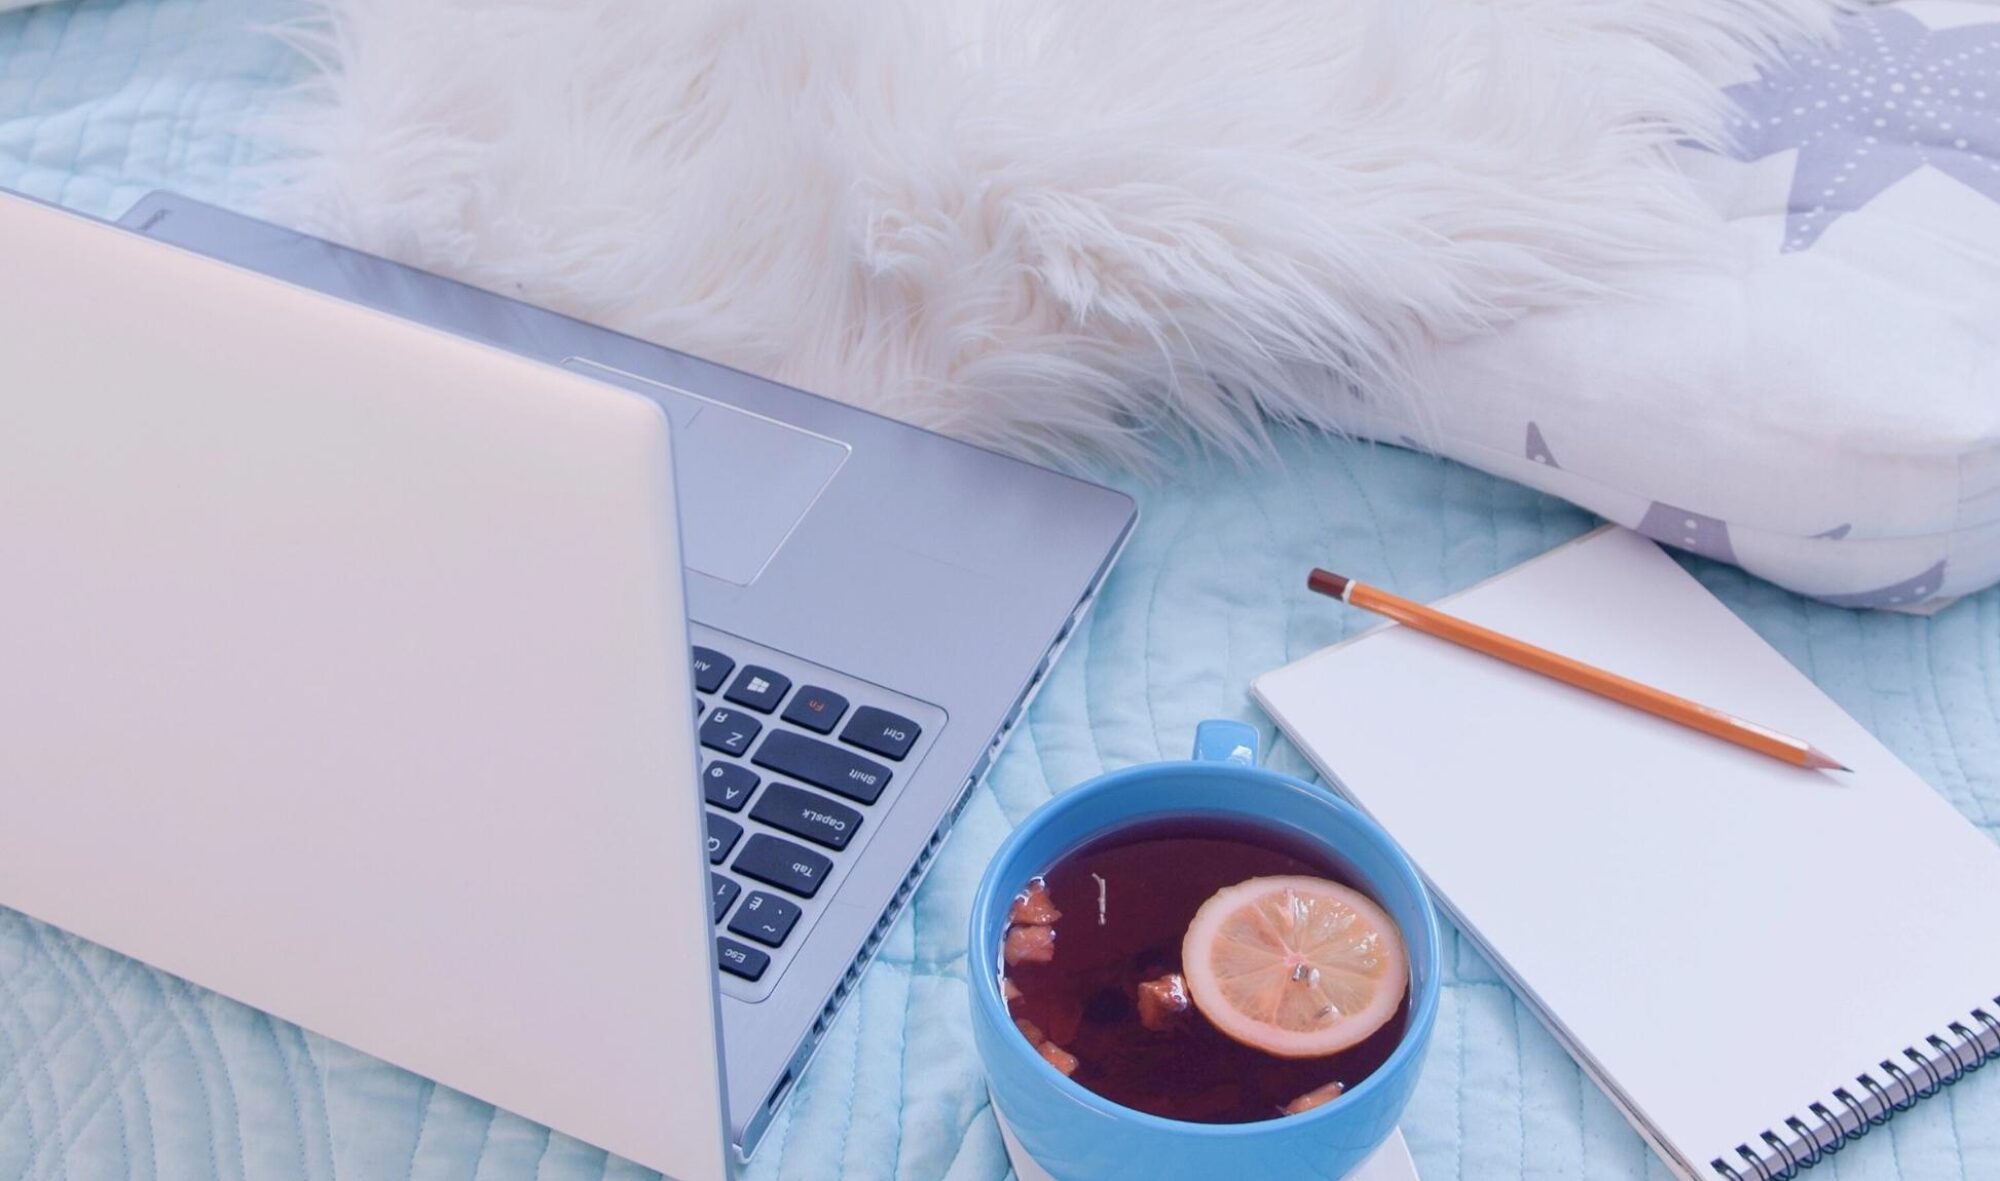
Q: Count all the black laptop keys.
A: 14